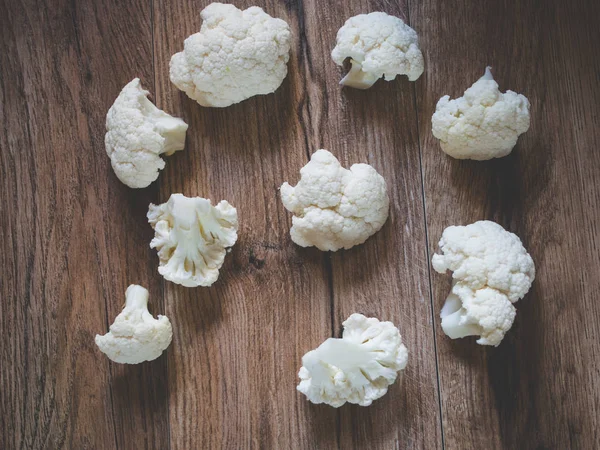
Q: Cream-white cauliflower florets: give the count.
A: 9